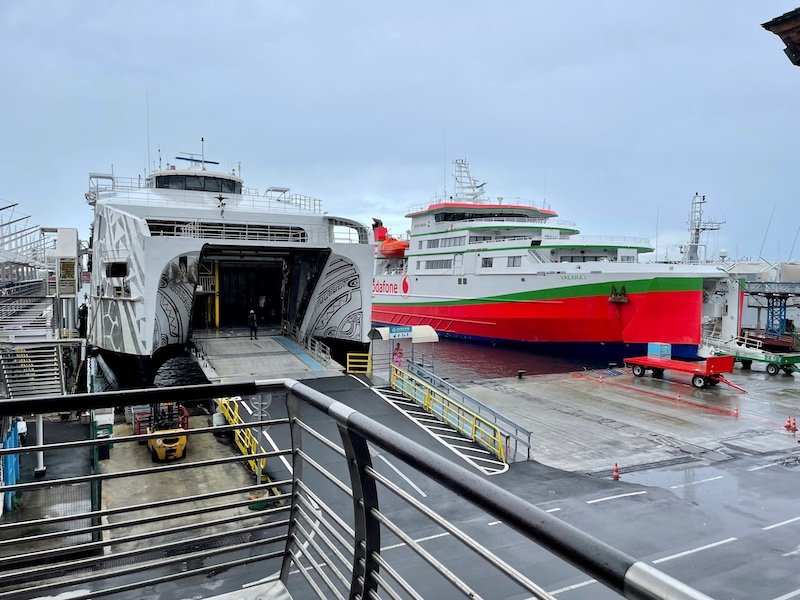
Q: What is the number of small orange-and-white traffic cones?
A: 6